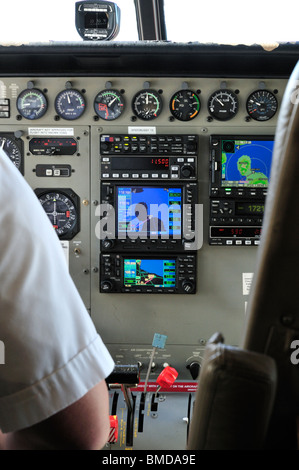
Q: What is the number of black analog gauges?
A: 9